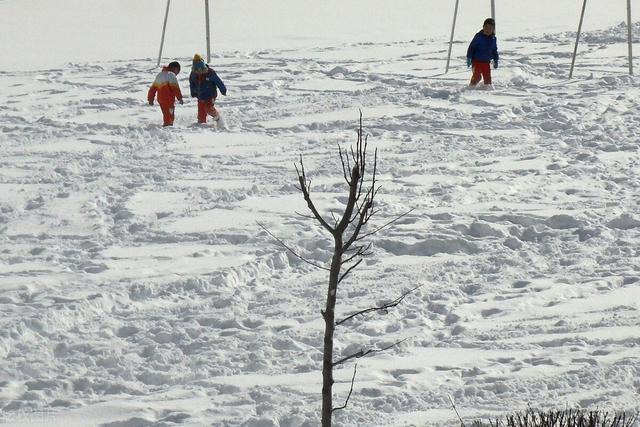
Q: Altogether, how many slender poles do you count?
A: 6